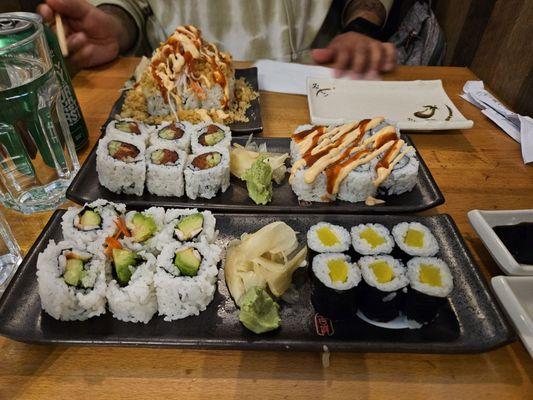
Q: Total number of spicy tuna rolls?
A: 6